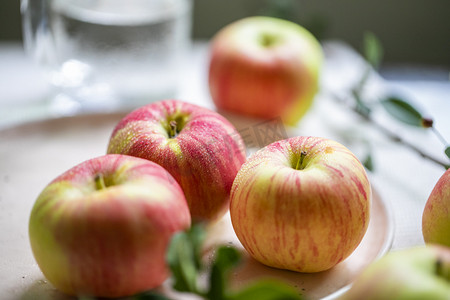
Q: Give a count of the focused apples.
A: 2